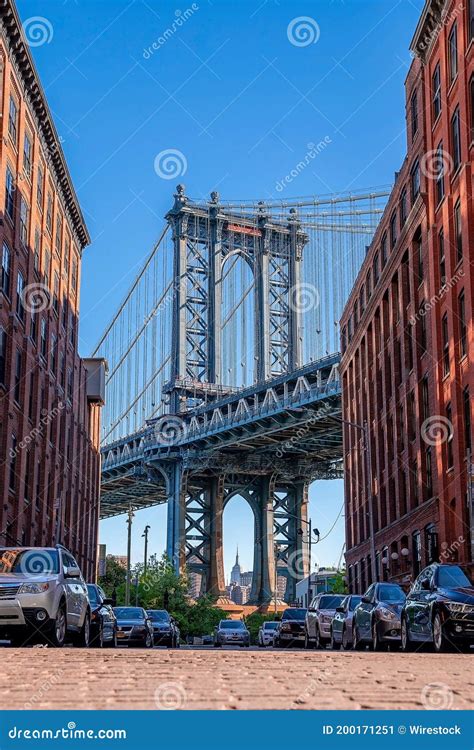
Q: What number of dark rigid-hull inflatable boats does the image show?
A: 0